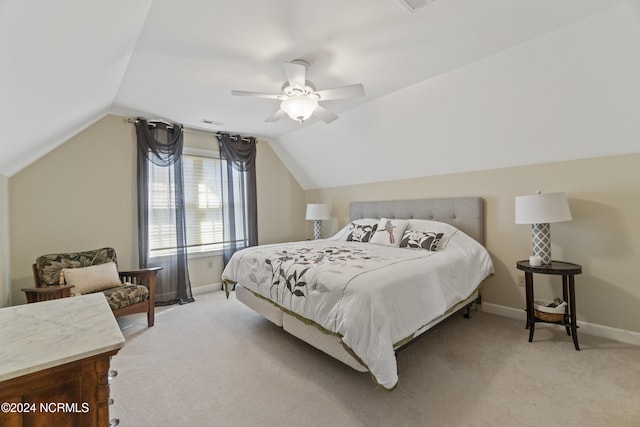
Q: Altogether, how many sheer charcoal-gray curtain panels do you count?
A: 2